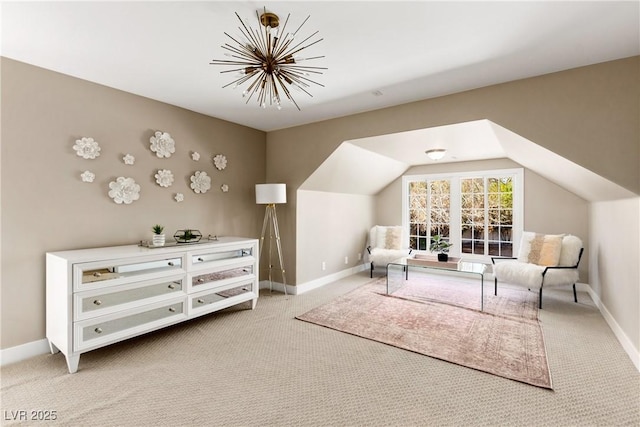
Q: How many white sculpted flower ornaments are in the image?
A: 11